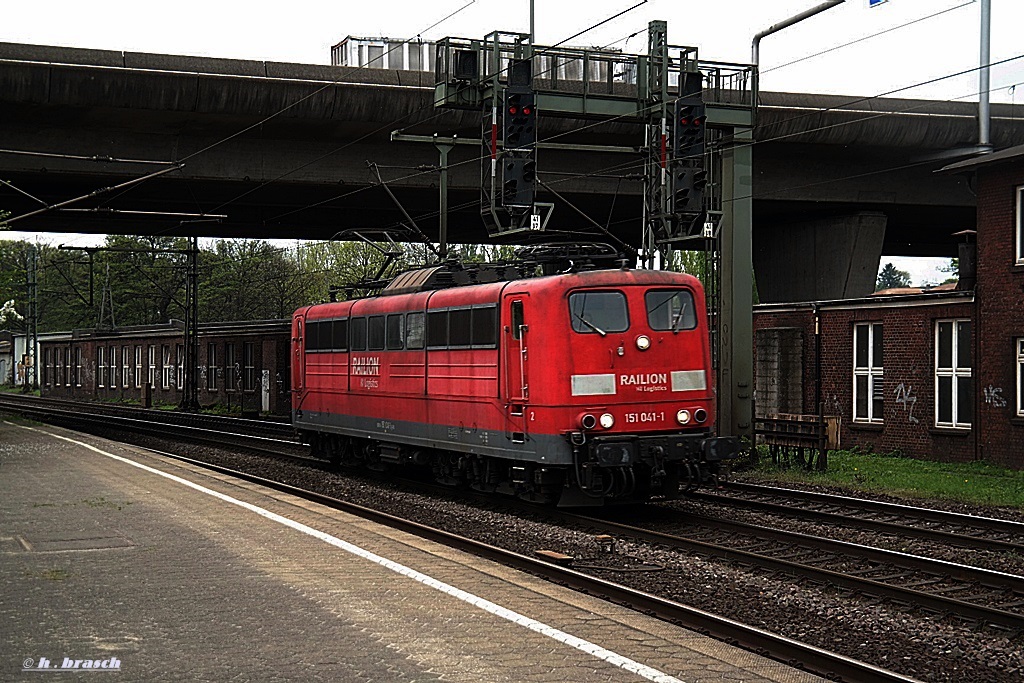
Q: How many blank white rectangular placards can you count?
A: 2